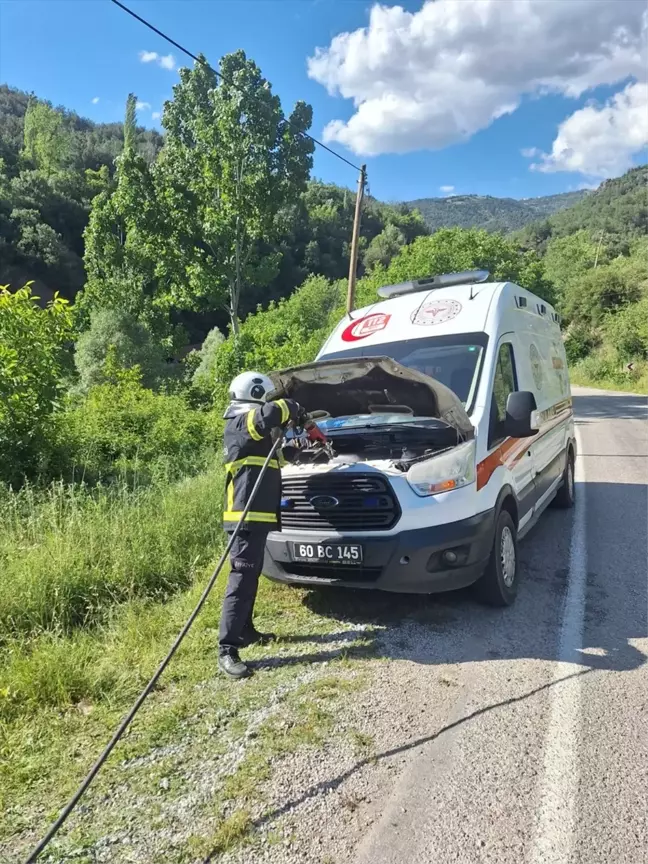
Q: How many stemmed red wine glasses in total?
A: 0